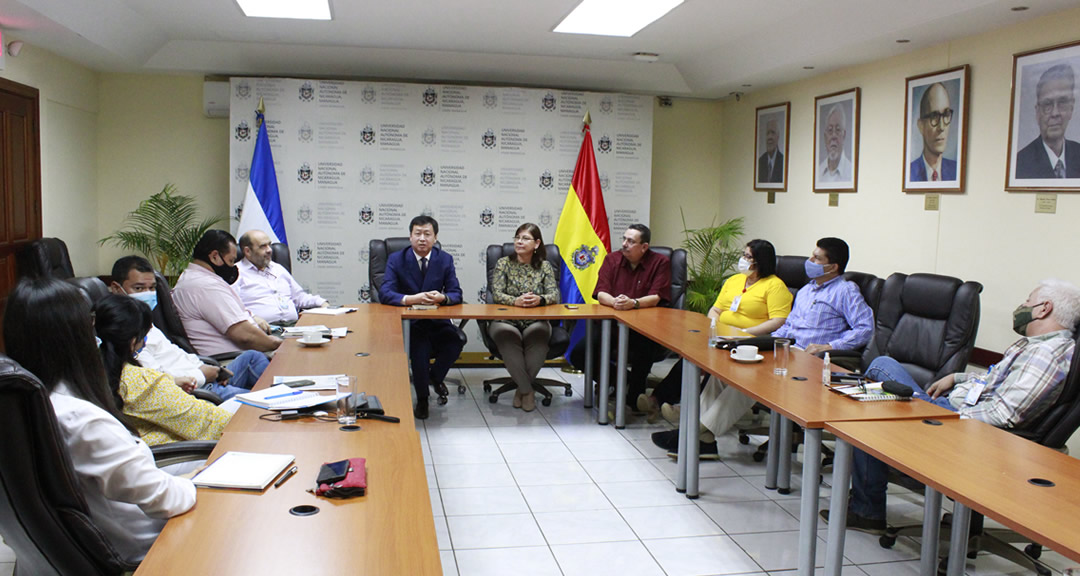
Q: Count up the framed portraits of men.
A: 4